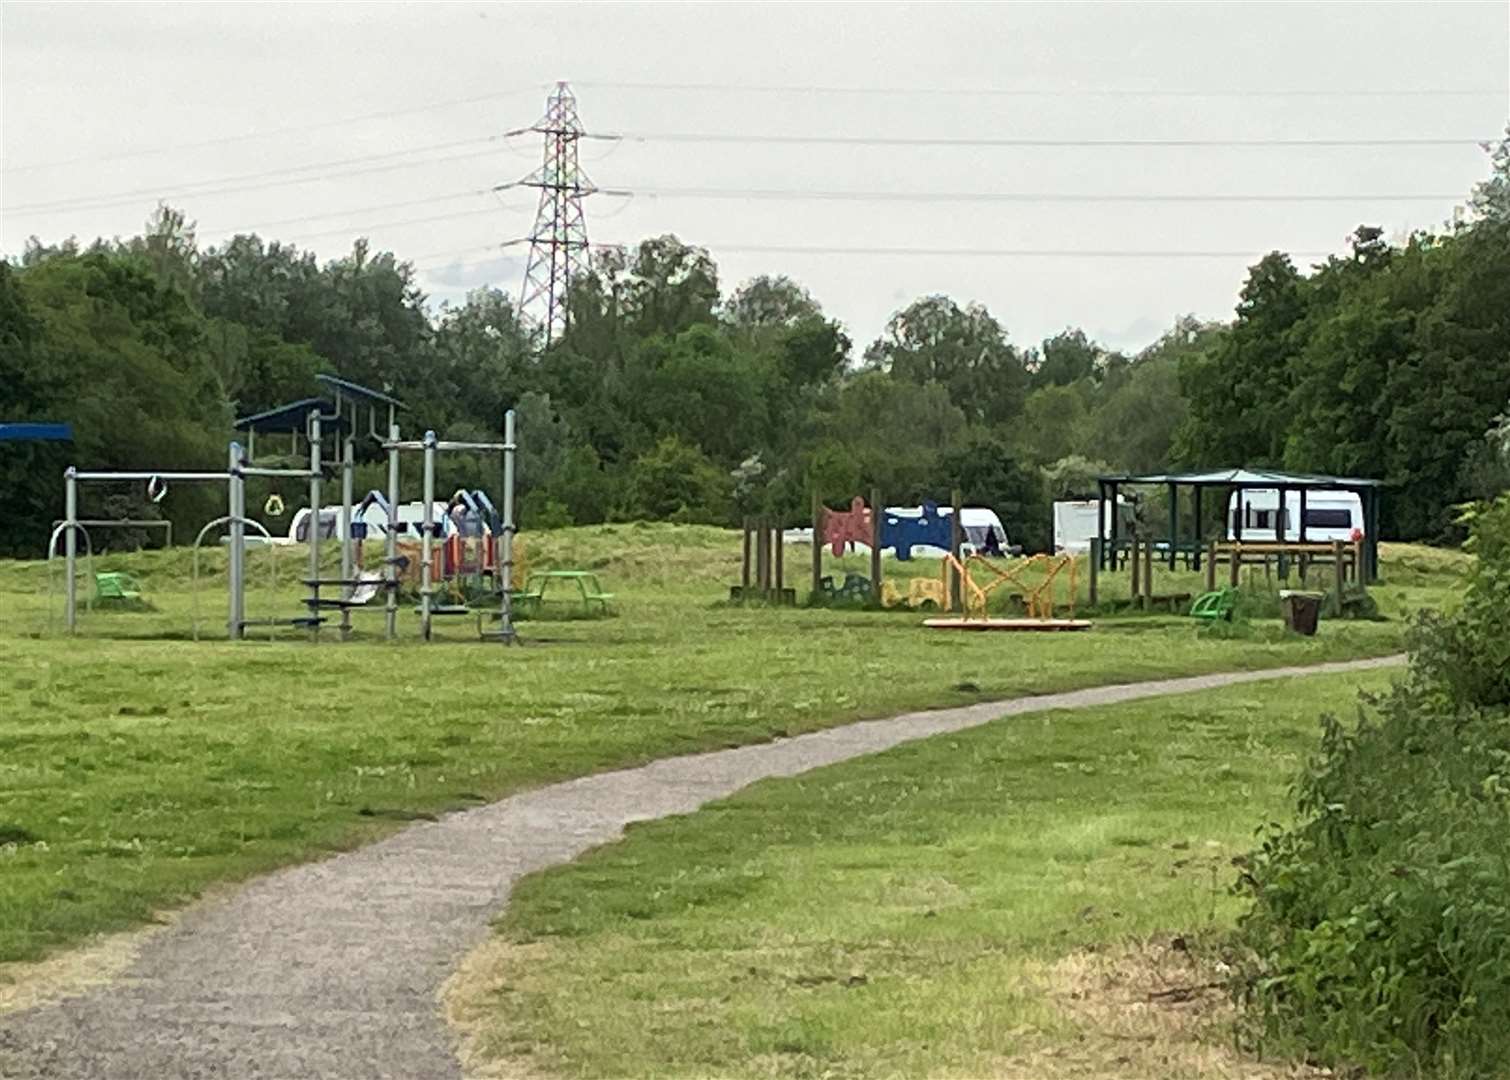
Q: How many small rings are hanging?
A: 2